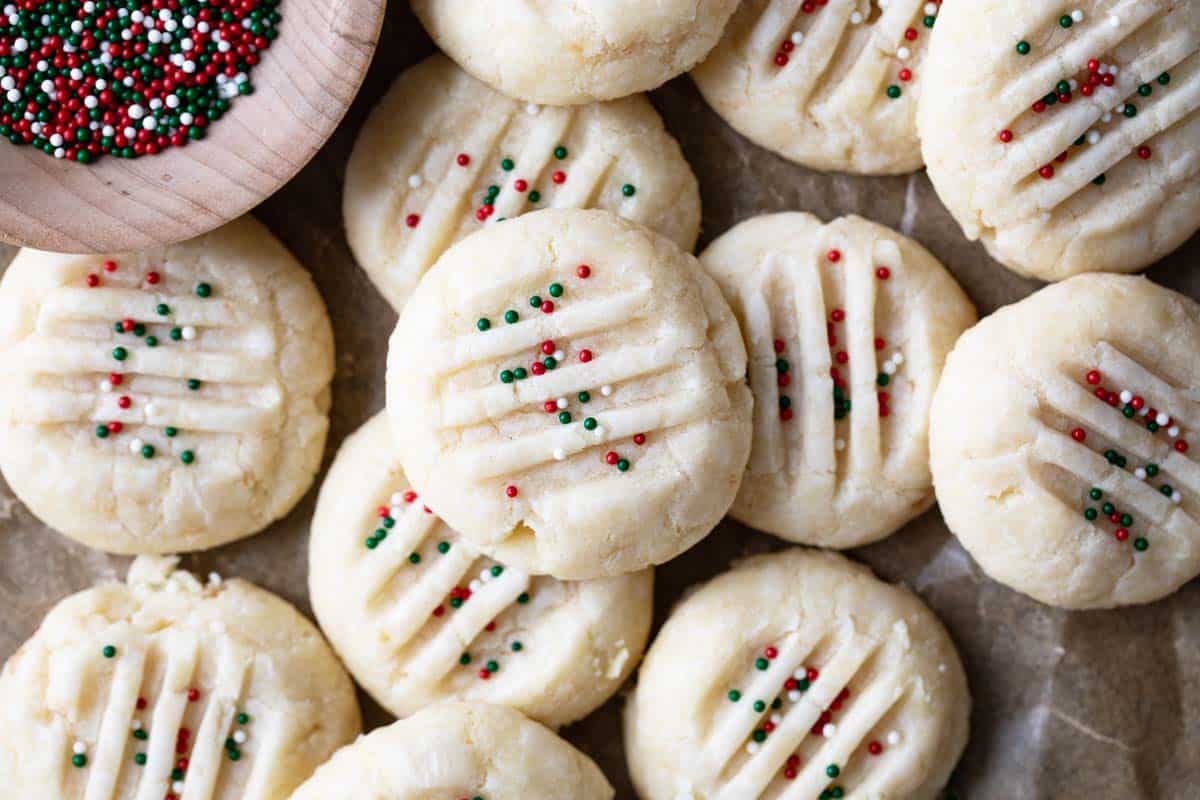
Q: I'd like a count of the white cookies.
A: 12